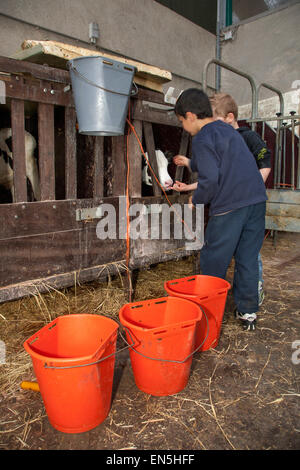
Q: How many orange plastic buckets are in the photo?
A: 3